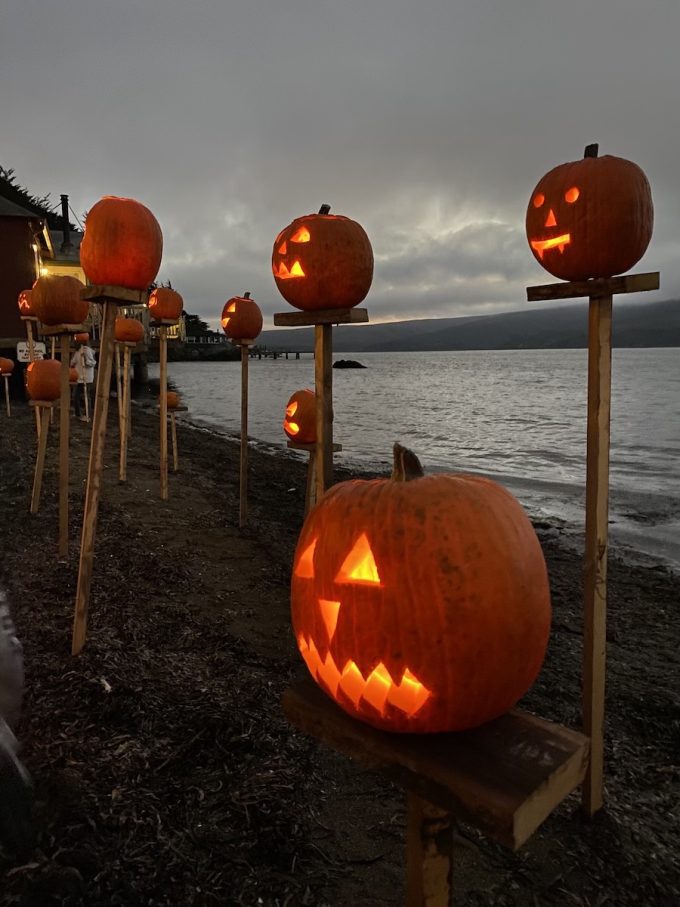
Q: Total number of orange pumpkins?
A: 15